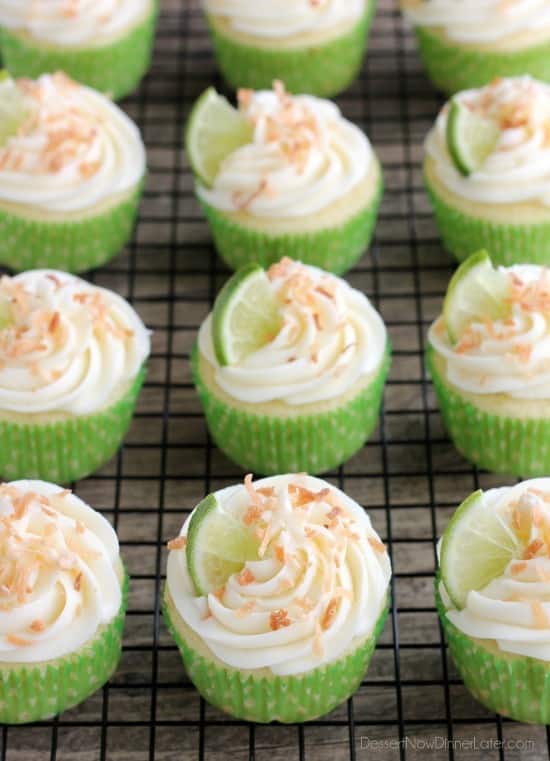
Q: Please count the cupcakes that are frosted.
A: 12